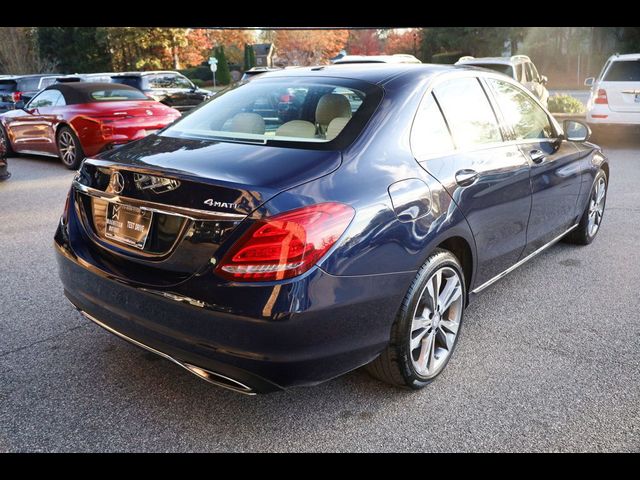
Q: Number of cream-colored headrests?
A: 4